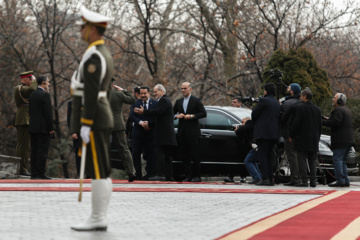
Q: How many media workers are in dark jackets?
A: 5